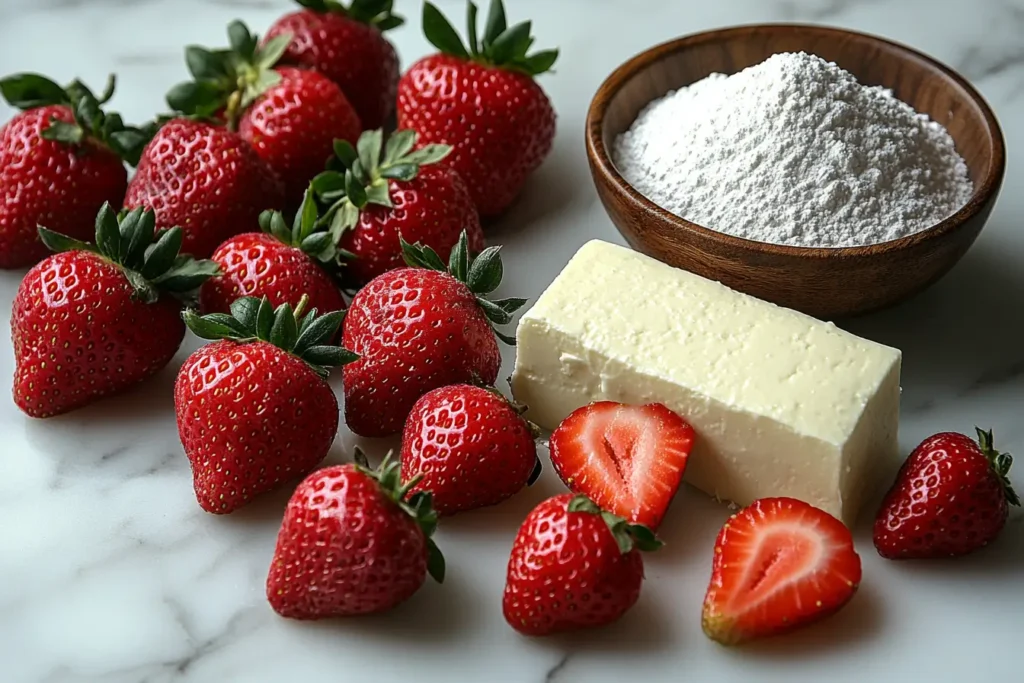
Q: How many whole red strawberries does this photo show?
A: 14